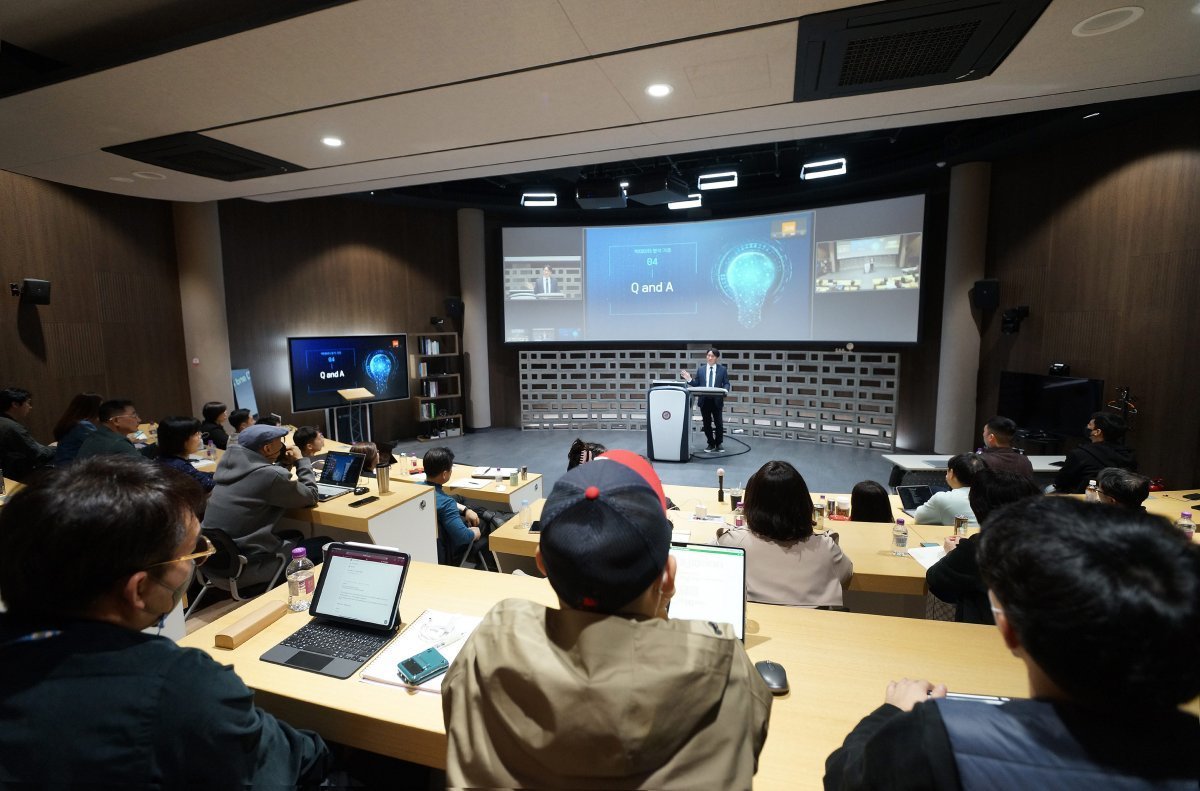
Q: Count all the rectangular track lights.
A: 4